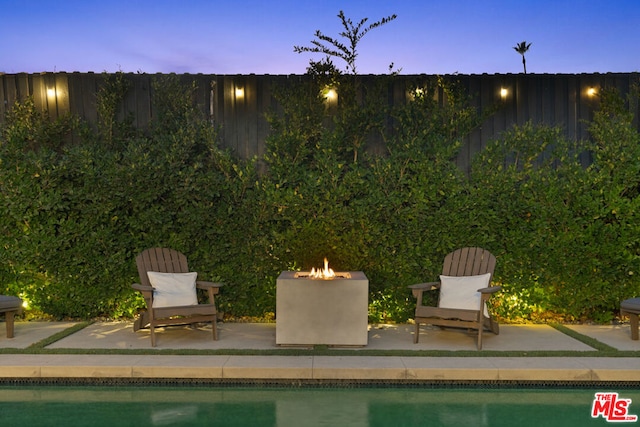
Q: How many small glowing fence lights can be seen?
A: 6